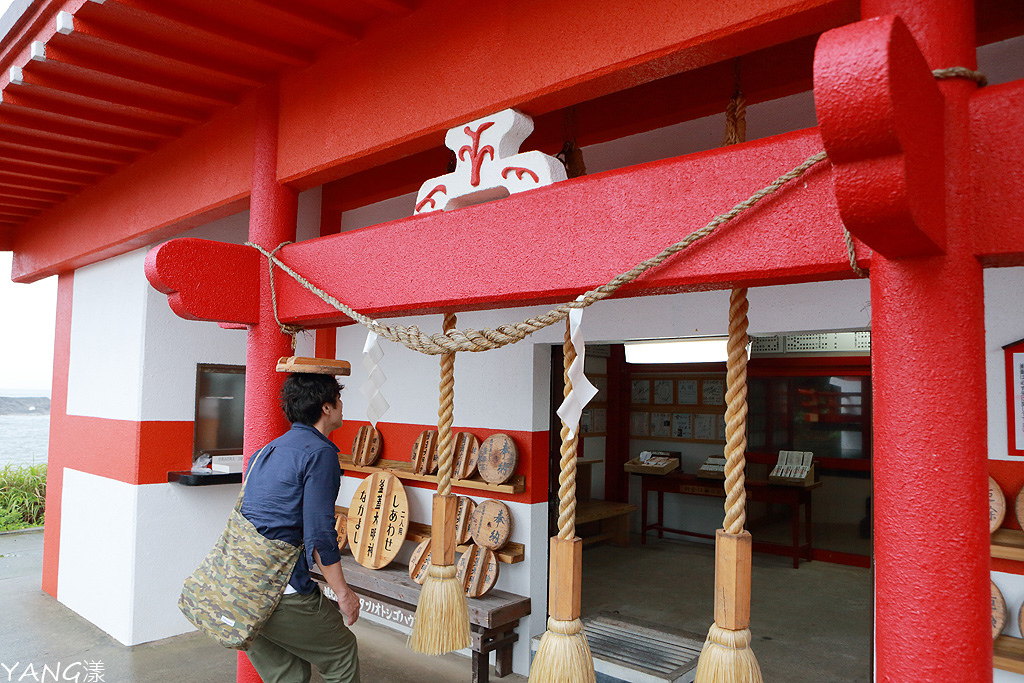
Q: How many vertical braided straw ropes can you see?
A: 3